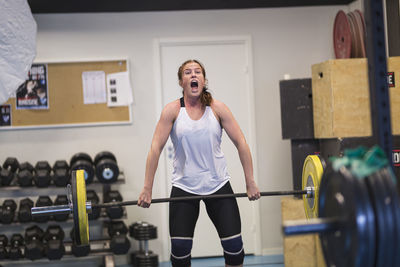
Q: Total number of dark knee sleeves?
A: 2